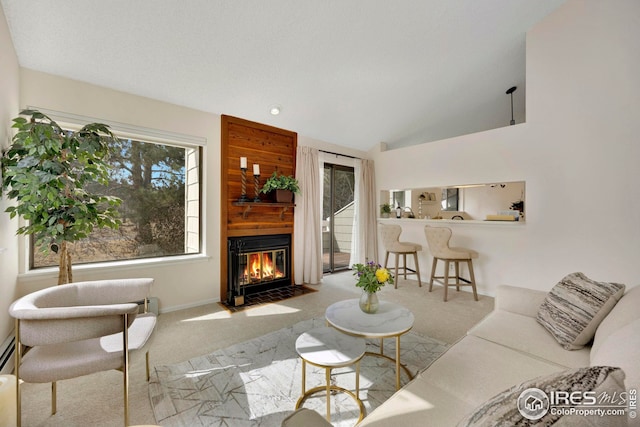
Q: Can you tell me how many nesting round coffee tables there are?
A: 2